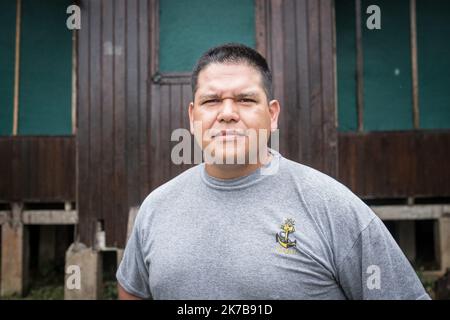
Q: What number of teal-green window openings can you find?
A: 3